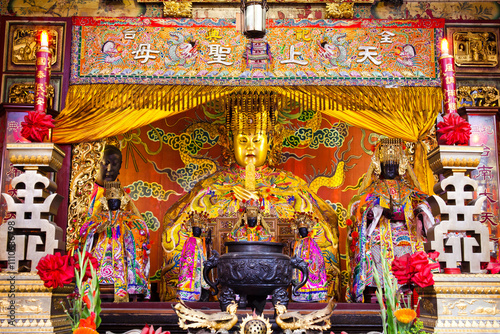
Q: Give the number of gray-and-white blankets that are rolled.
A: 0